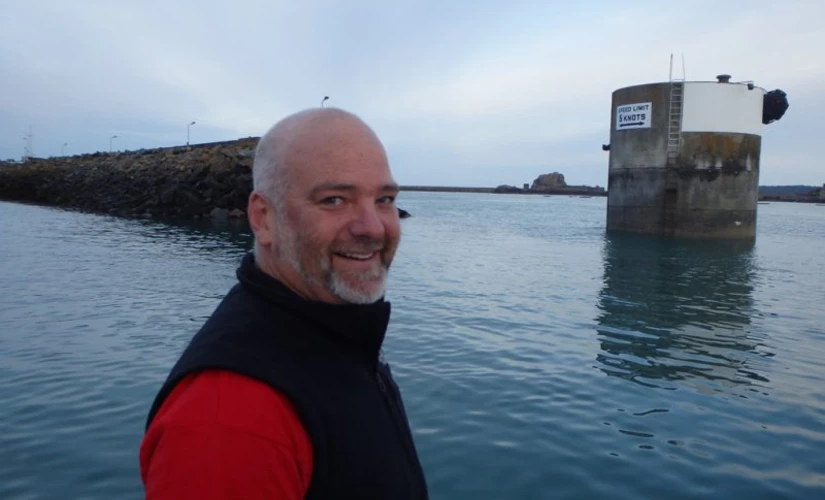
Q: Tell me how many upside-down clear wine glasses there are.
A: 0